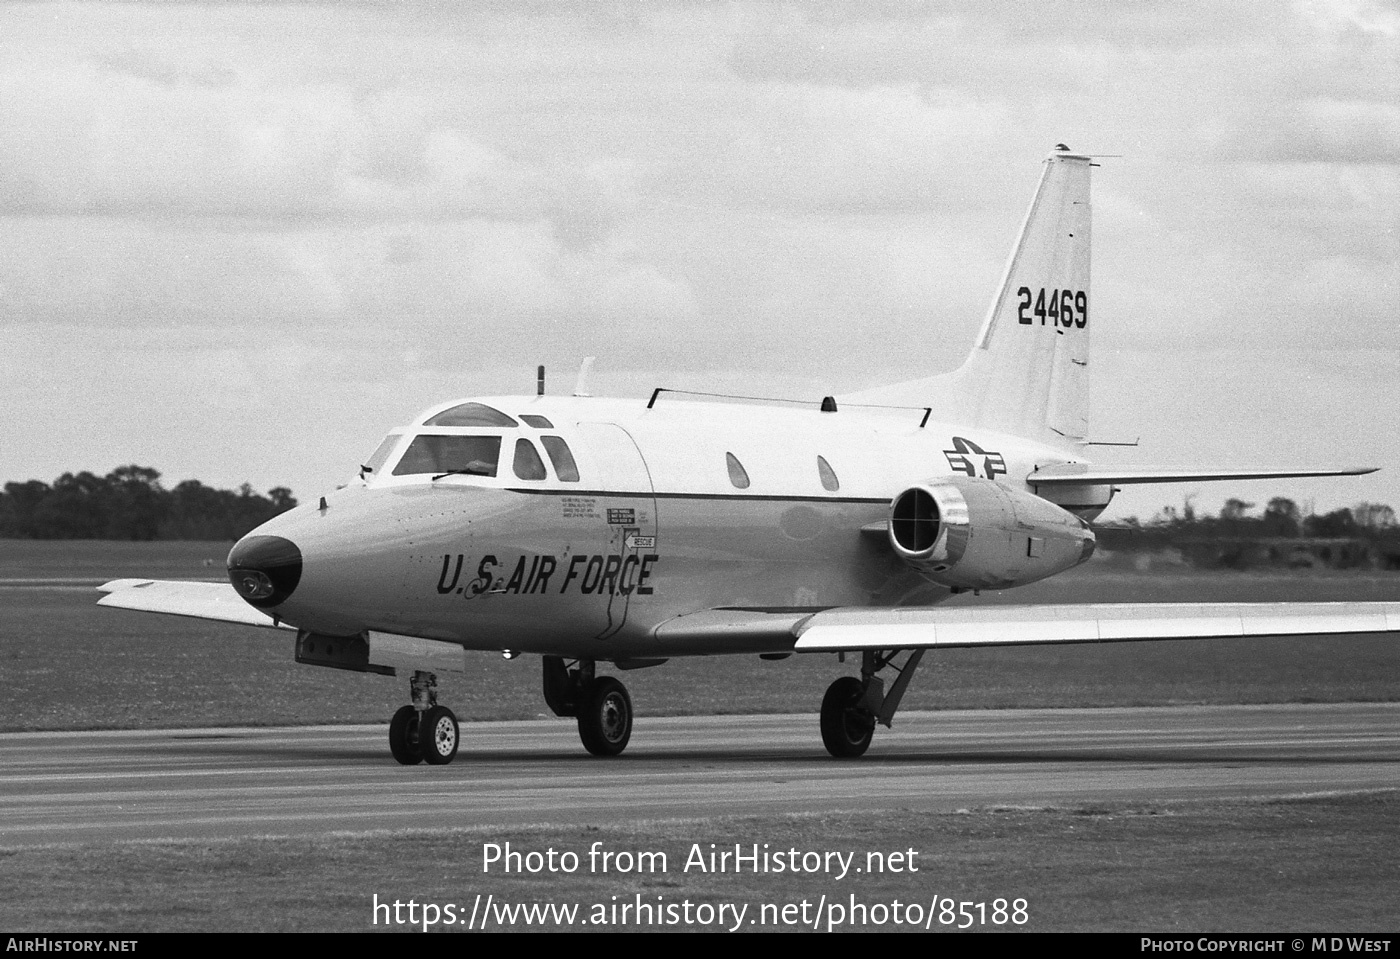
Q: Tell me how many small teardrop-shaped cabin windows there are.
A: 2